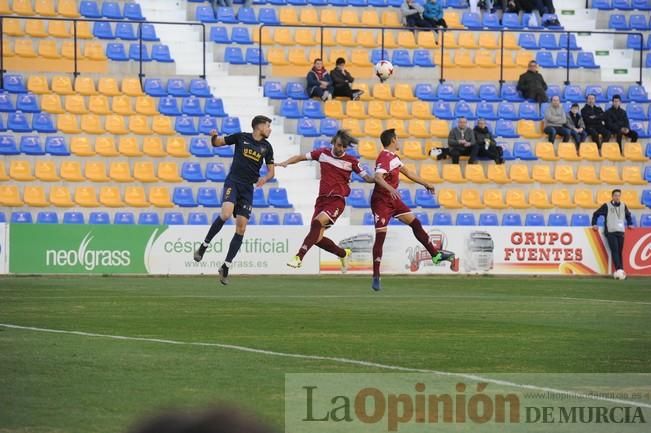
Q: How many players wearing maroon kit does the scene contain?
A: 2